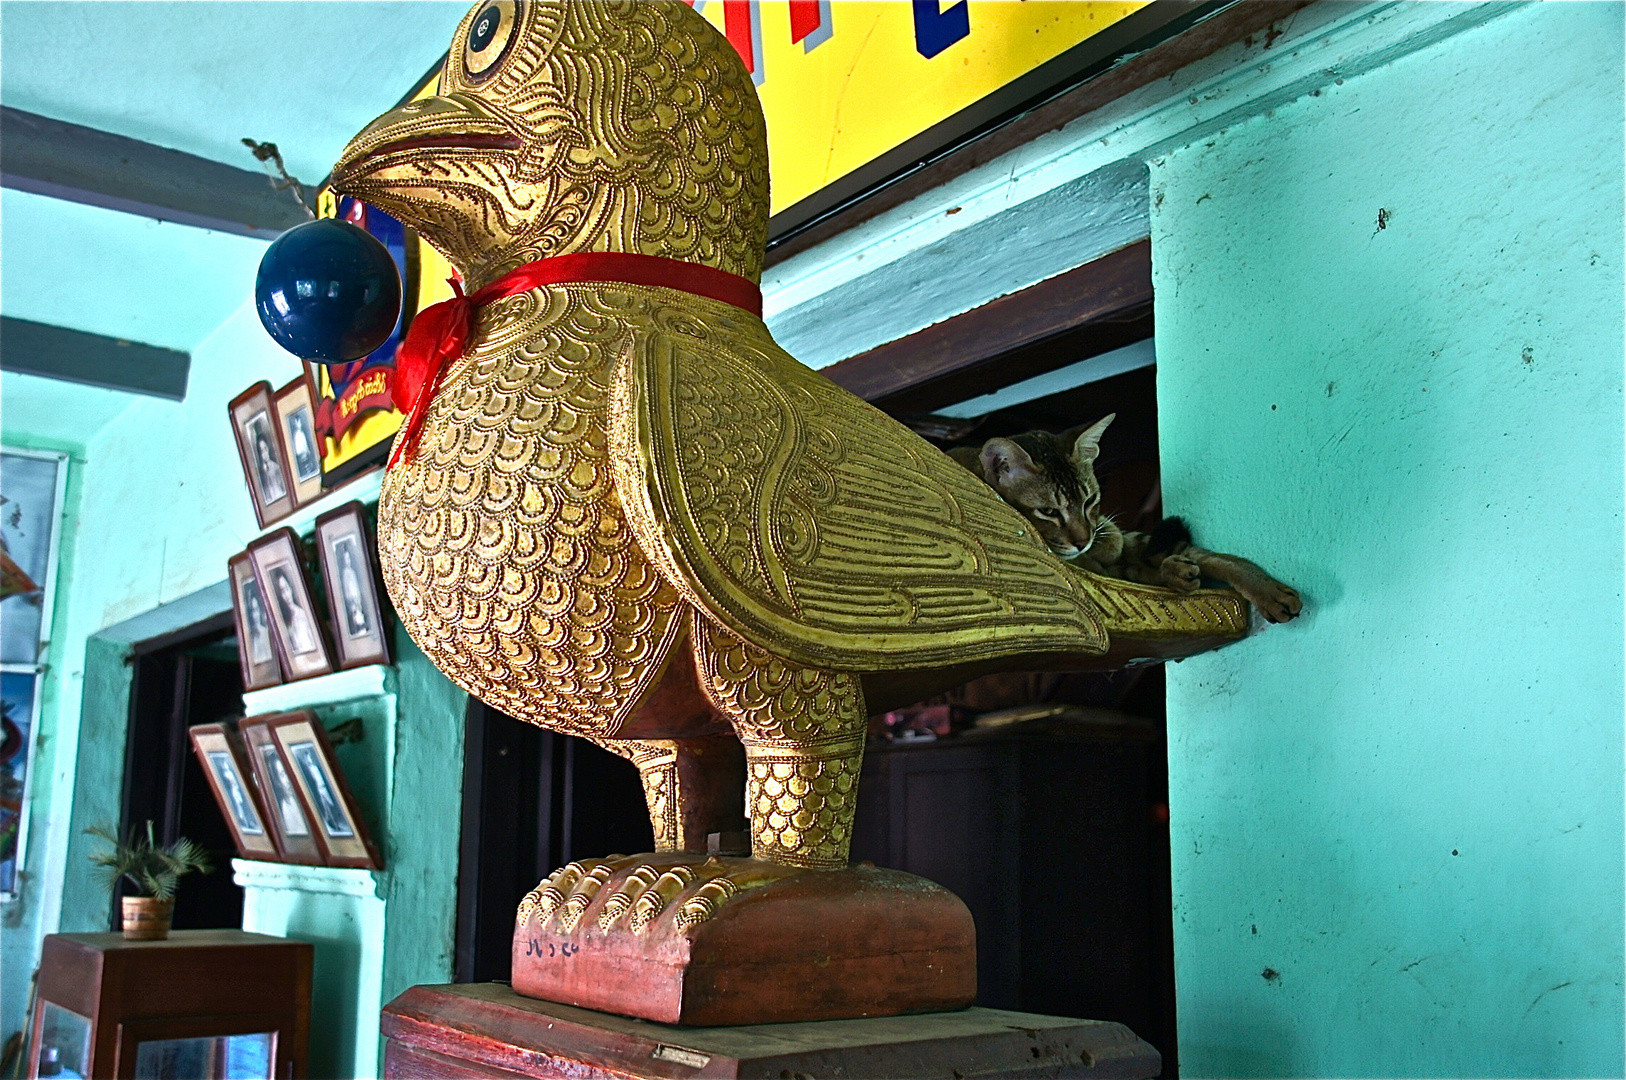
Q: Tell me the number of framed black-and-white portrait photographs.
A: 8